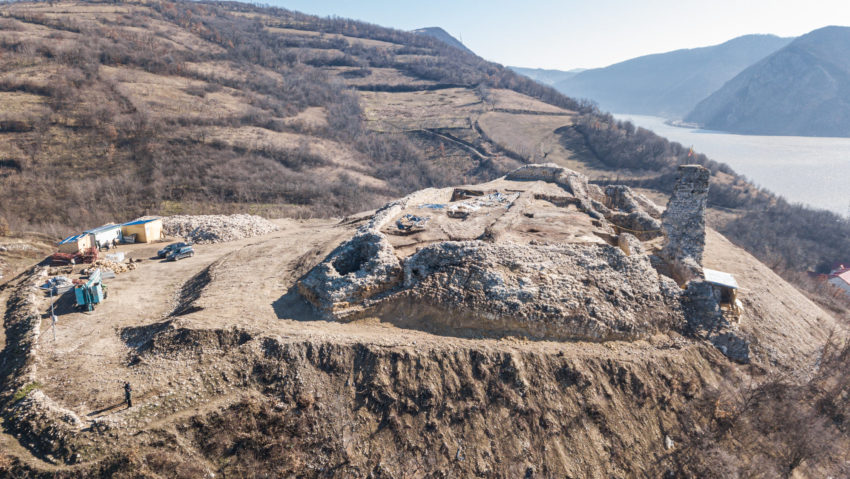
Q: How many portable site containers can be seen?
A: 3